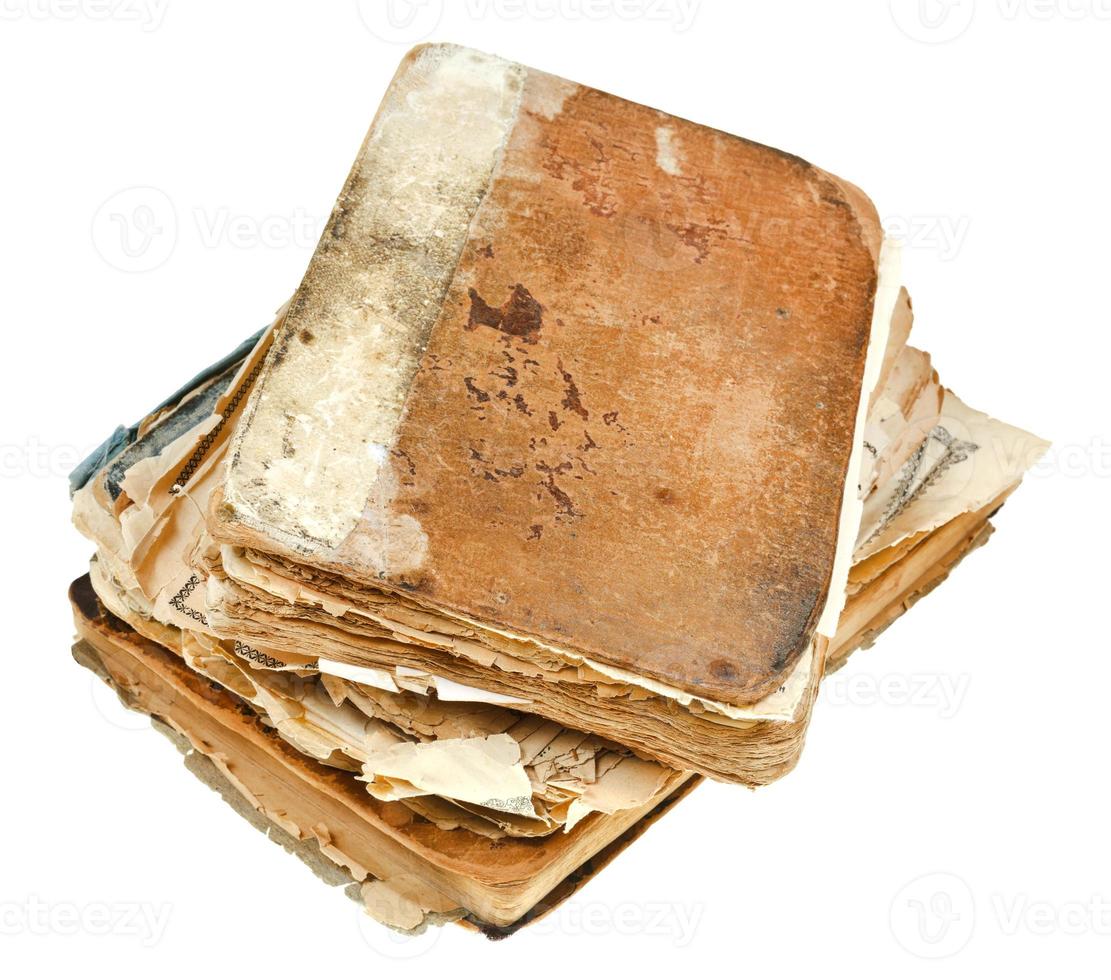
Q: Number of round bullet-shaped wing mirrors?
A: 0